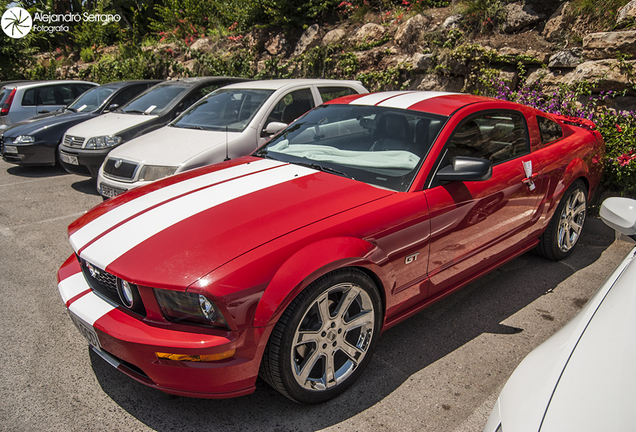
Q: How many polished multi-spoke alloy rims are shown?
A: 2